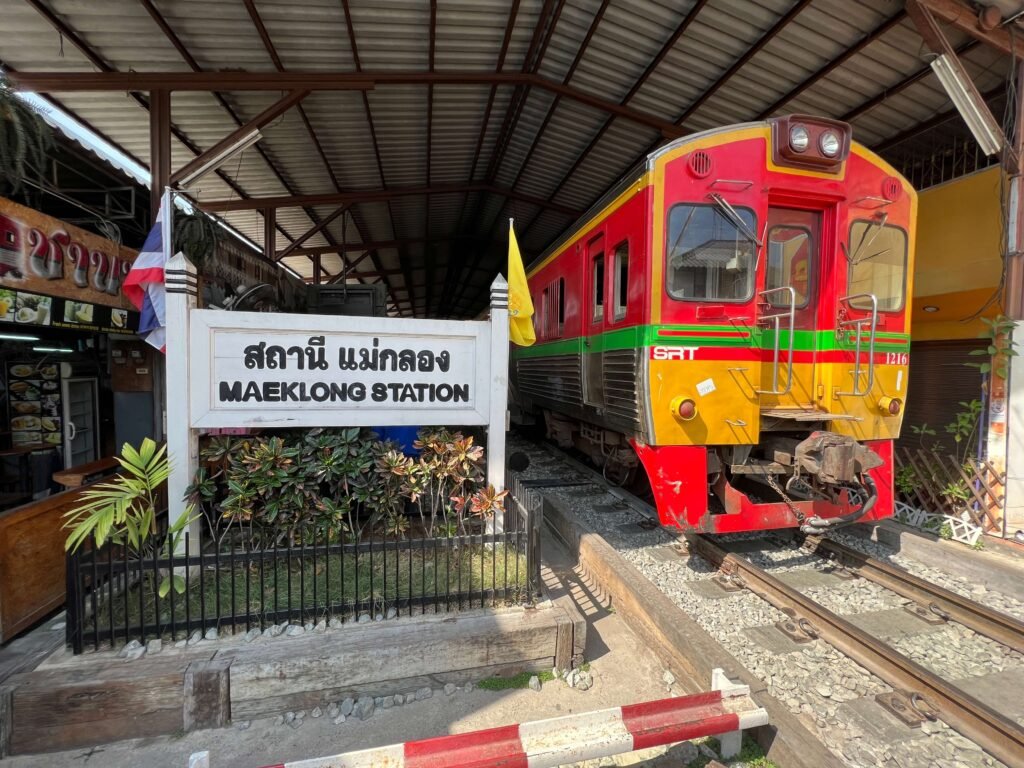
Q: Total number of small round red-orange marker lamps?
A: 2